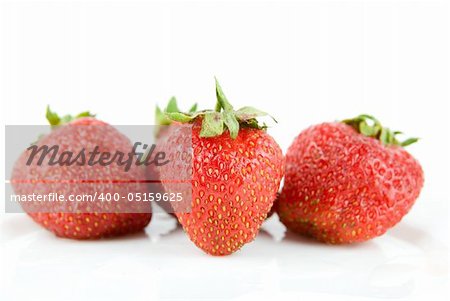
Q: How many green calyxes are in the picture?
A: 4